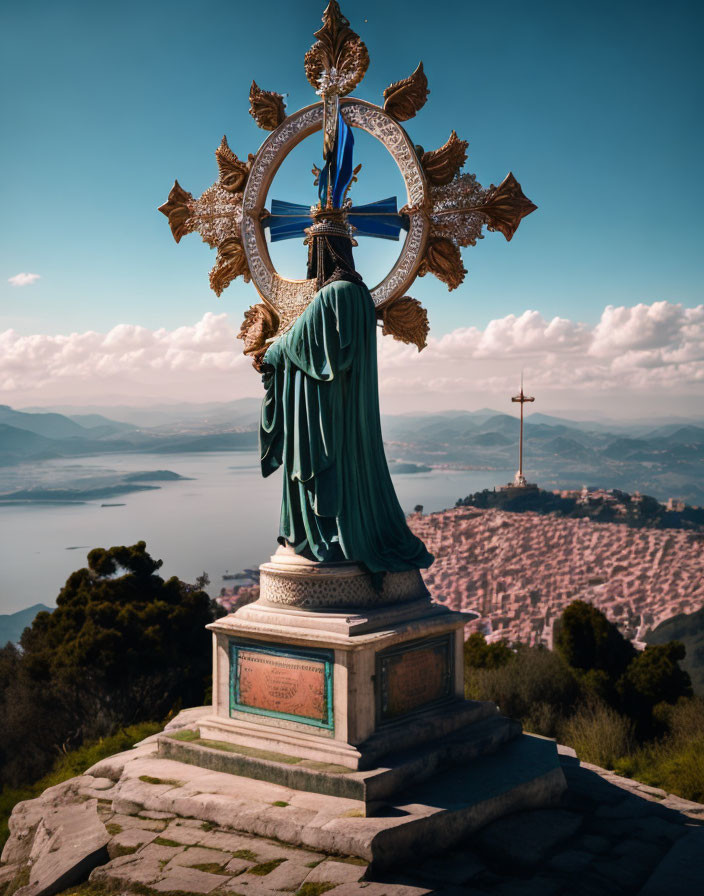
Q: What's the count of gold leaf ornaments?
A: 11